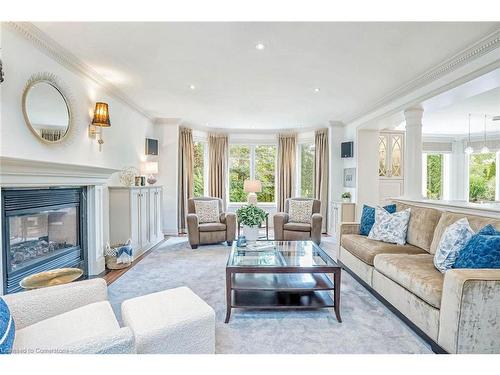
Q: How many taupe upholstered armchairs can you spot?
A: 2